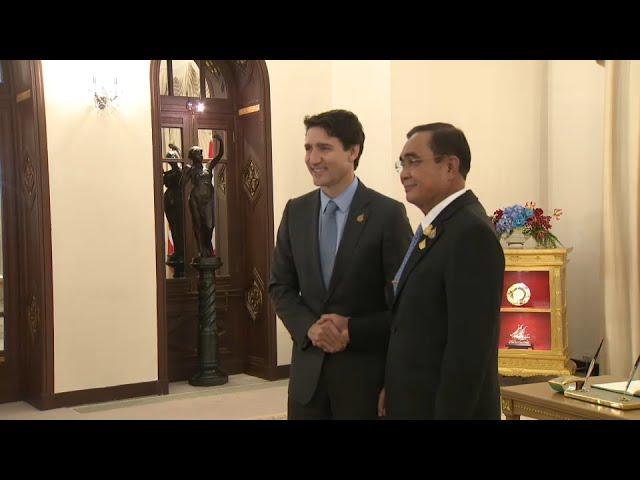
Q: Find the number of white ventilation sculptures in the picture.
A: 0